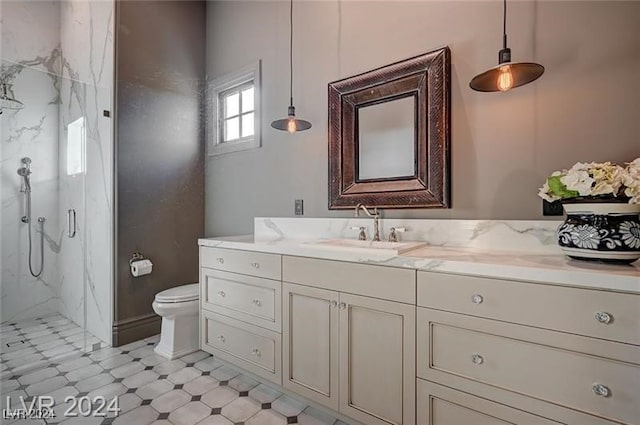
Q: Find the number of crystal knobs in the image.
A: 12